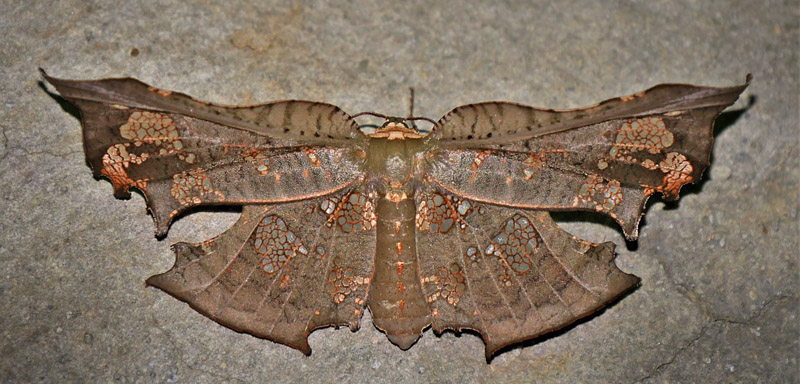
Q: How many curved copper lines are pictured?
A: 2